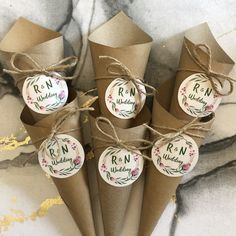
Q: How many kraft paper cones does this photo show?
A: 6